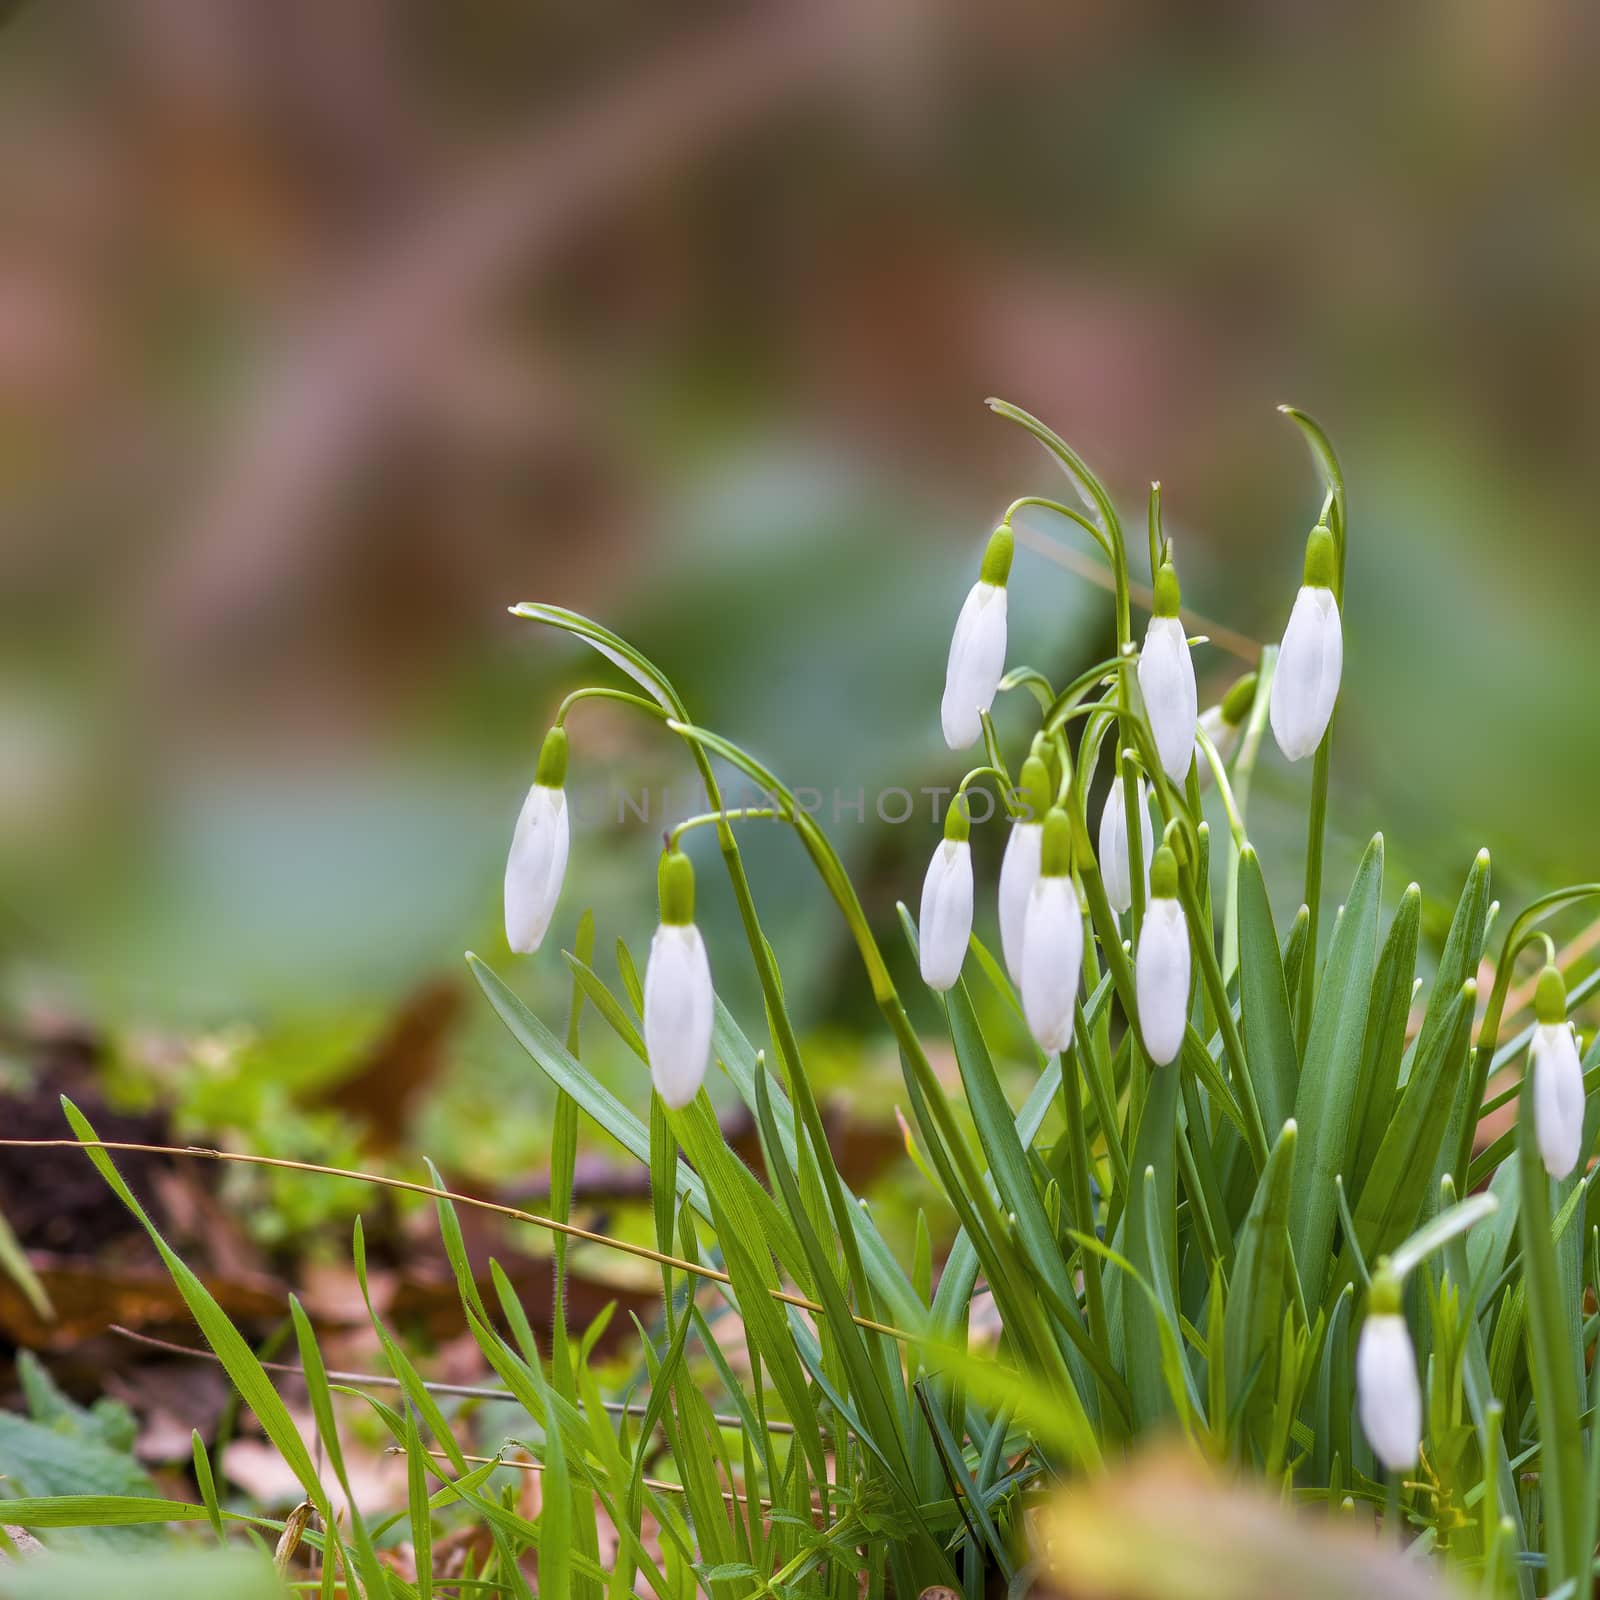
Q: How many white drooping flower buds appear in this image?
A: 13